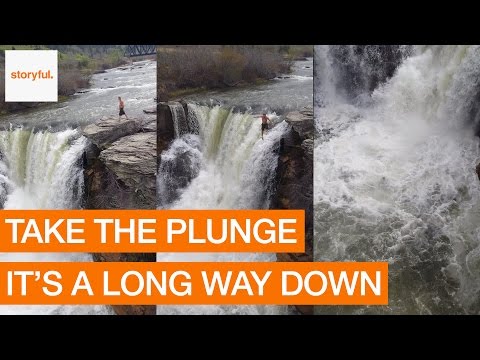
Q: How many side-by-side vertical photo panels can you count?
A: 3